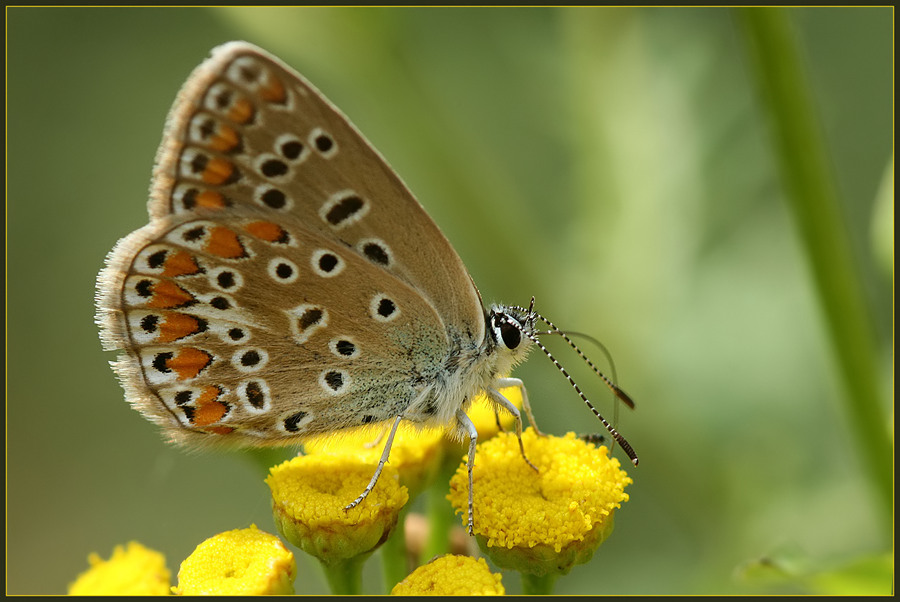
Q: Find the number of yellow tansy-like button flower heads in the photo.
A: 7